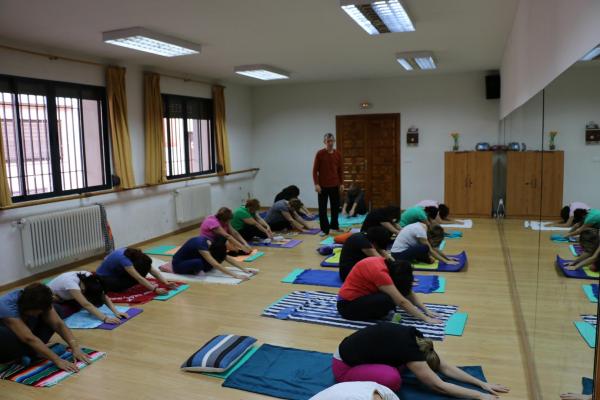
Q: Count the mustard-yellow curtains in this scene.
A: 4